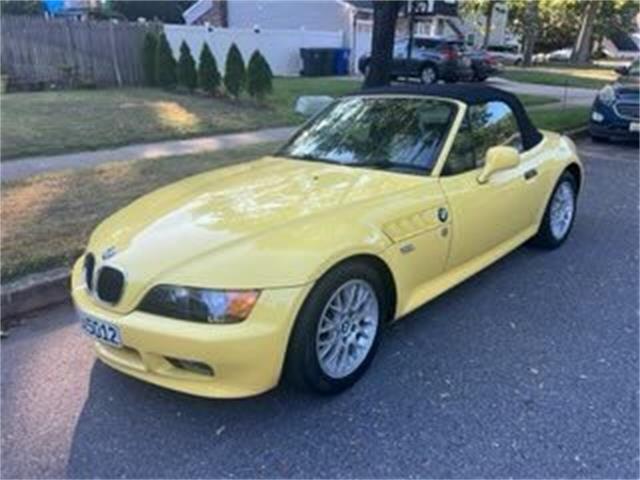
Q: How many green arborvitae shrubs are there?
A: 6